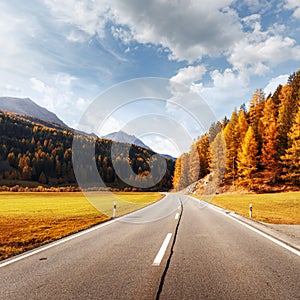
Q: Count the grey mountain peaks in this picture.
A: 2